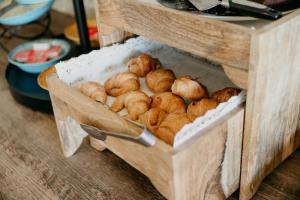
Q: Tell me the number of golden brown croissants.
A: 11